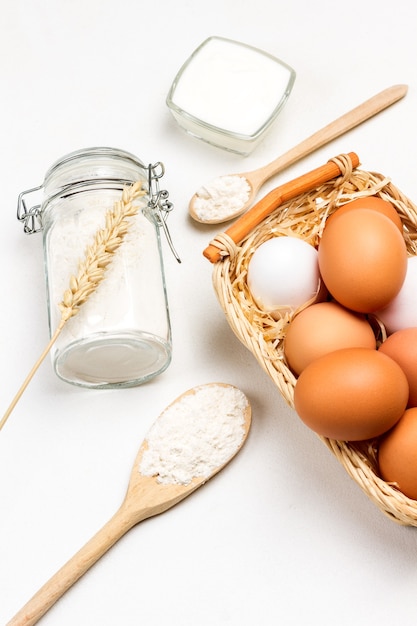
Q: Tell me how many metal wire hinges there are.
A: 2